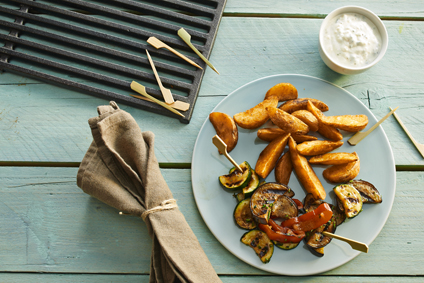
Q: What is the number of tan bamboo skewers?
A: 9